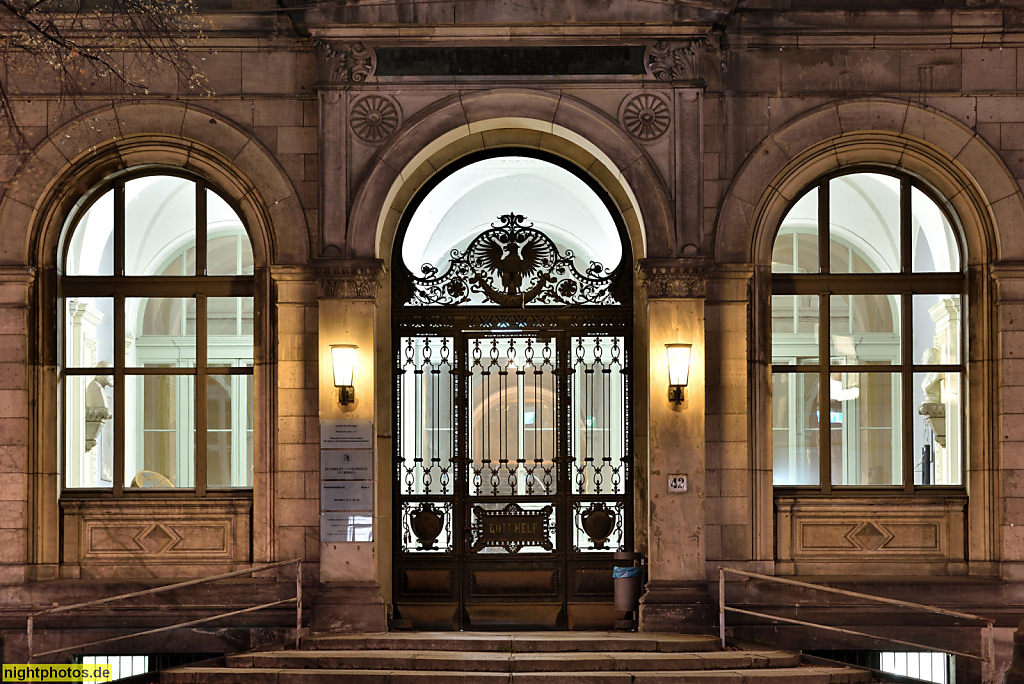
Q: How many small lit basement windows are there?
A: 2